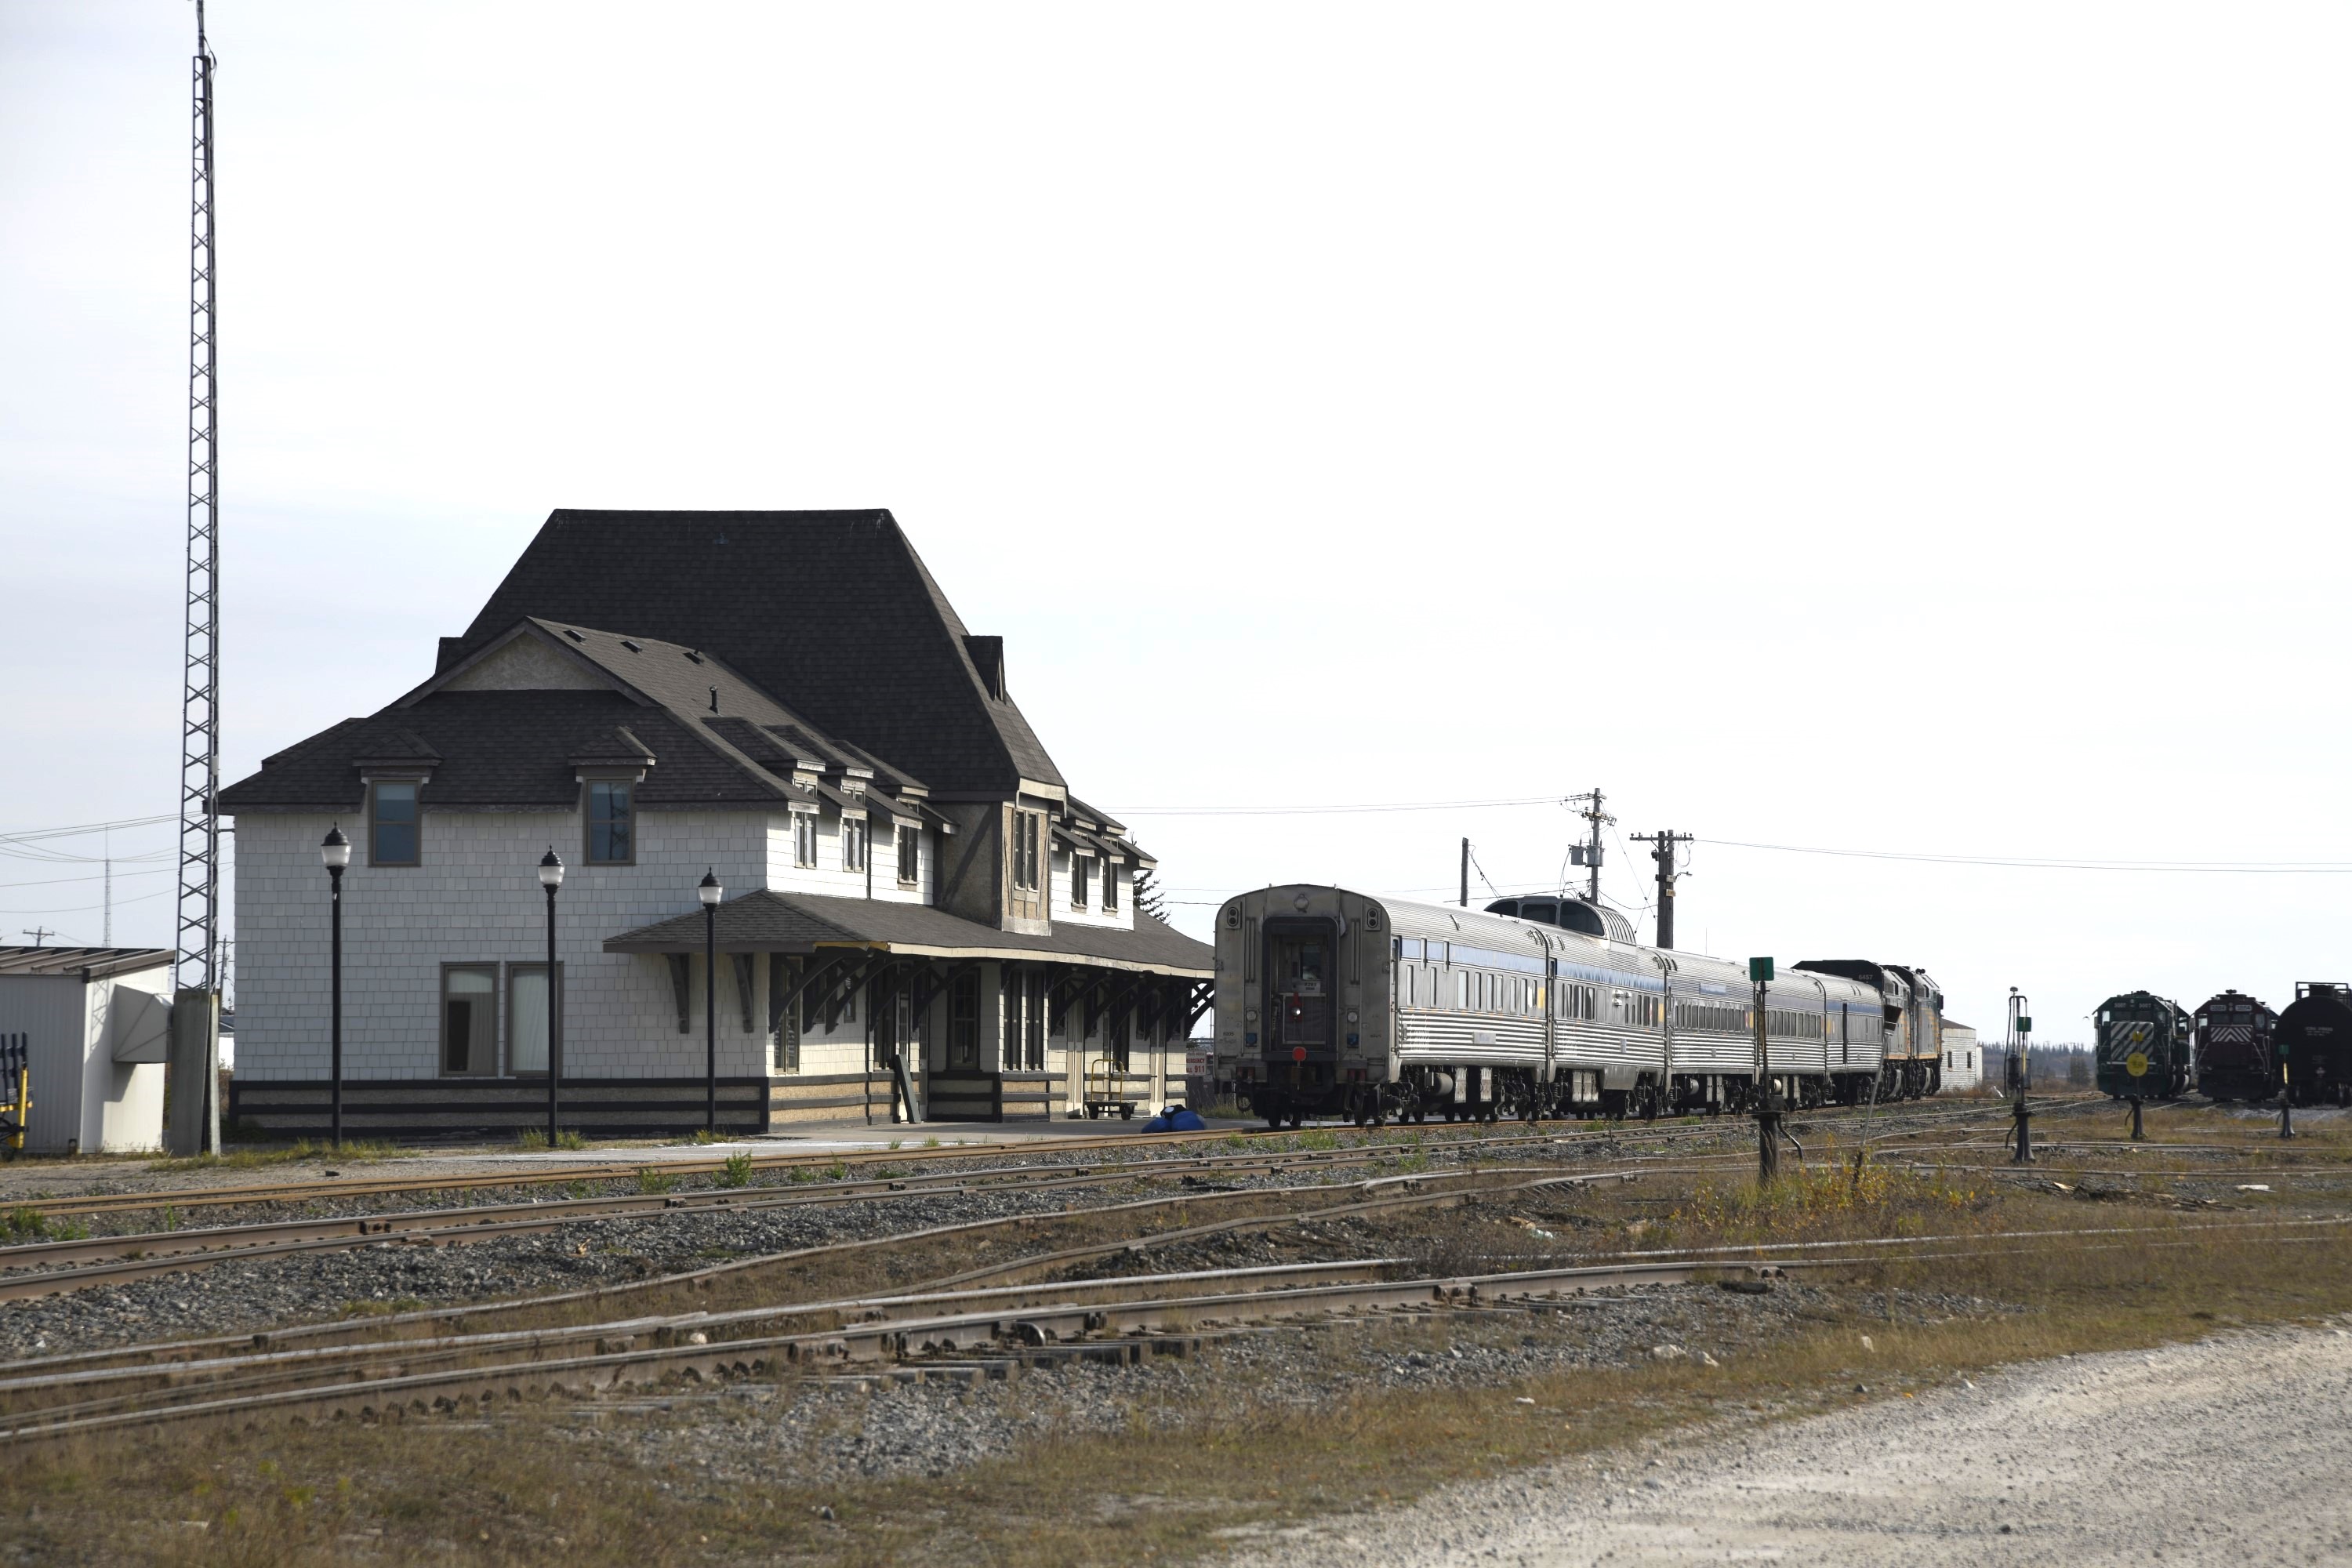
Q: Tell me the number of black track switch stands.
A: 4